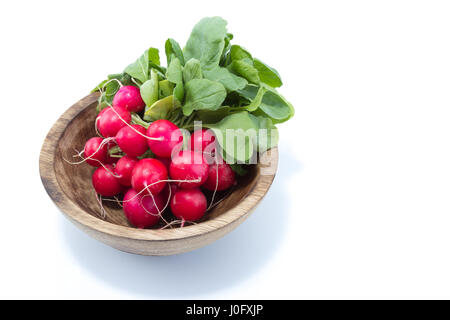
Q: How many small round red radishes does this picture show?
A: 13